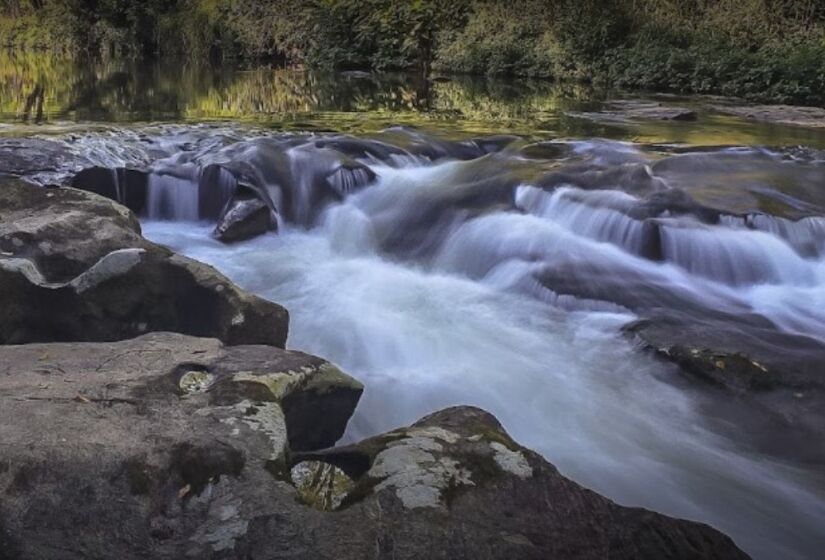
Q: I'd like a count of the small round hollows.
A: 2